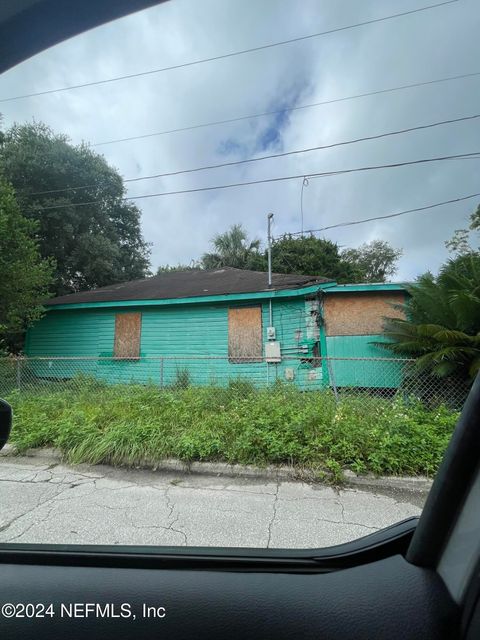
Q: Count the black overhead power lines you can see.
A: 5